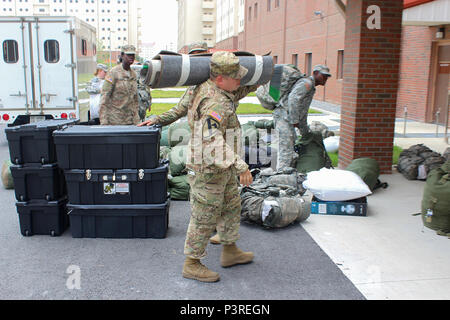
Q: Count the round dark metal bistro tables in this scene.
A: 0